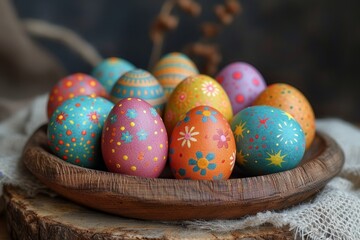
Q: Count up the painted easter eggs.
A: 11